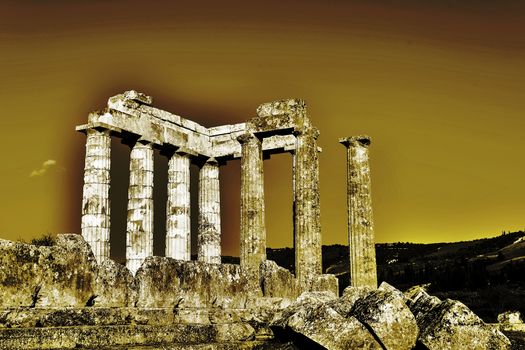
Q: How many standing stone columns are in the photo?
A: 7